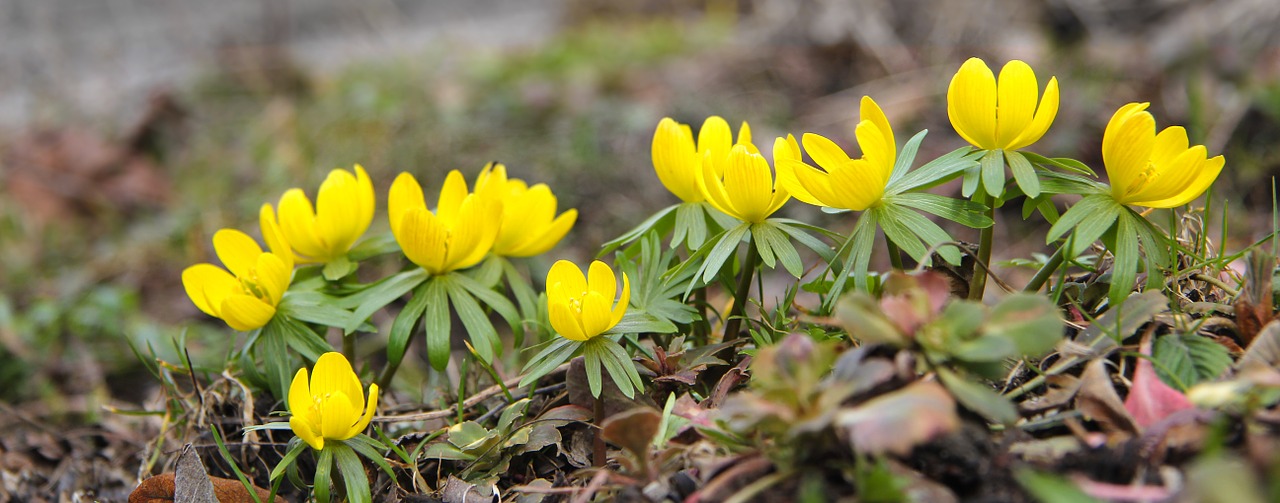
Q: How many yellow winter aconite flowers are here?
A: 11